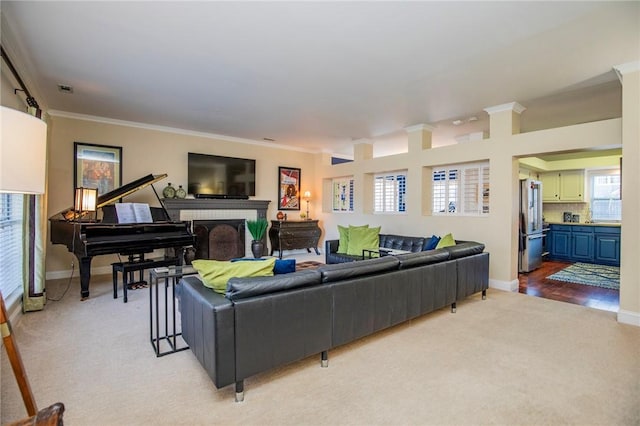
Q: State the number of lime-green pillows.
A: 4